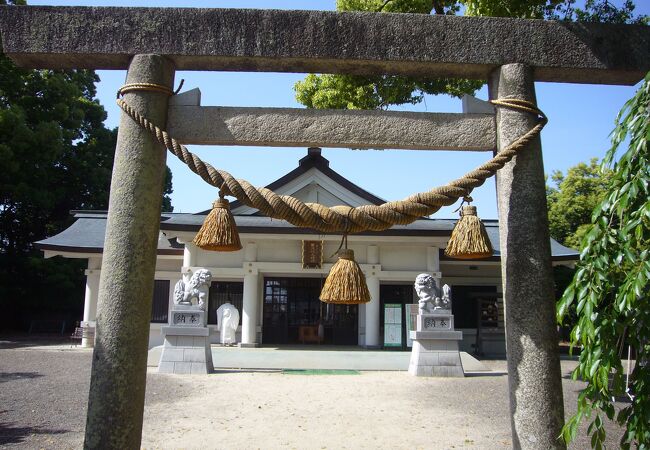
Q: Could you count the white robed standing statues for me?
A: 1